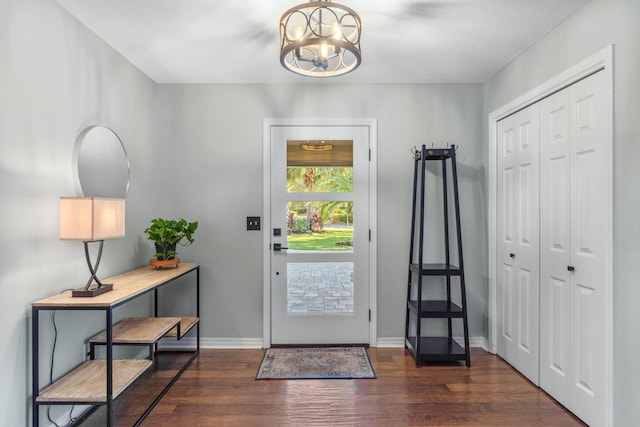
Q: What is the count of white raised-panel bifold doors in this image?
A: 2